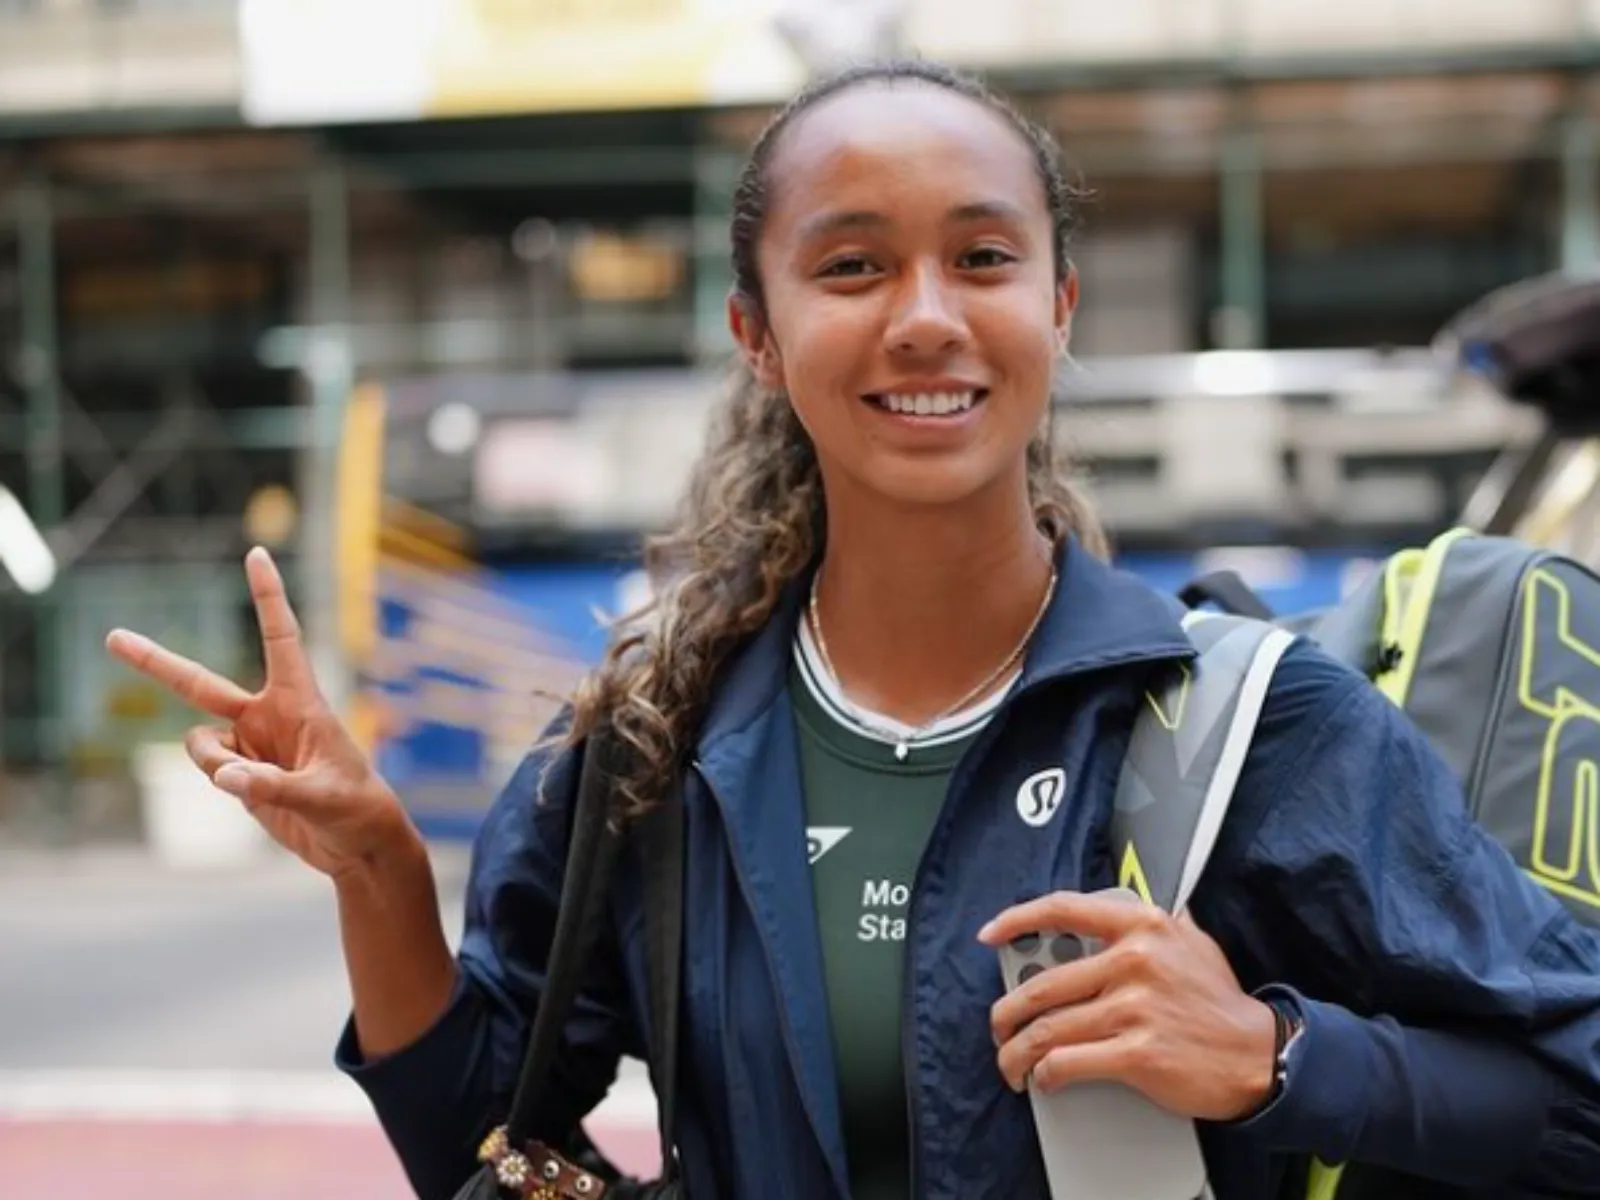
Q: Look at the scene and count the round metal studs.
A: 2